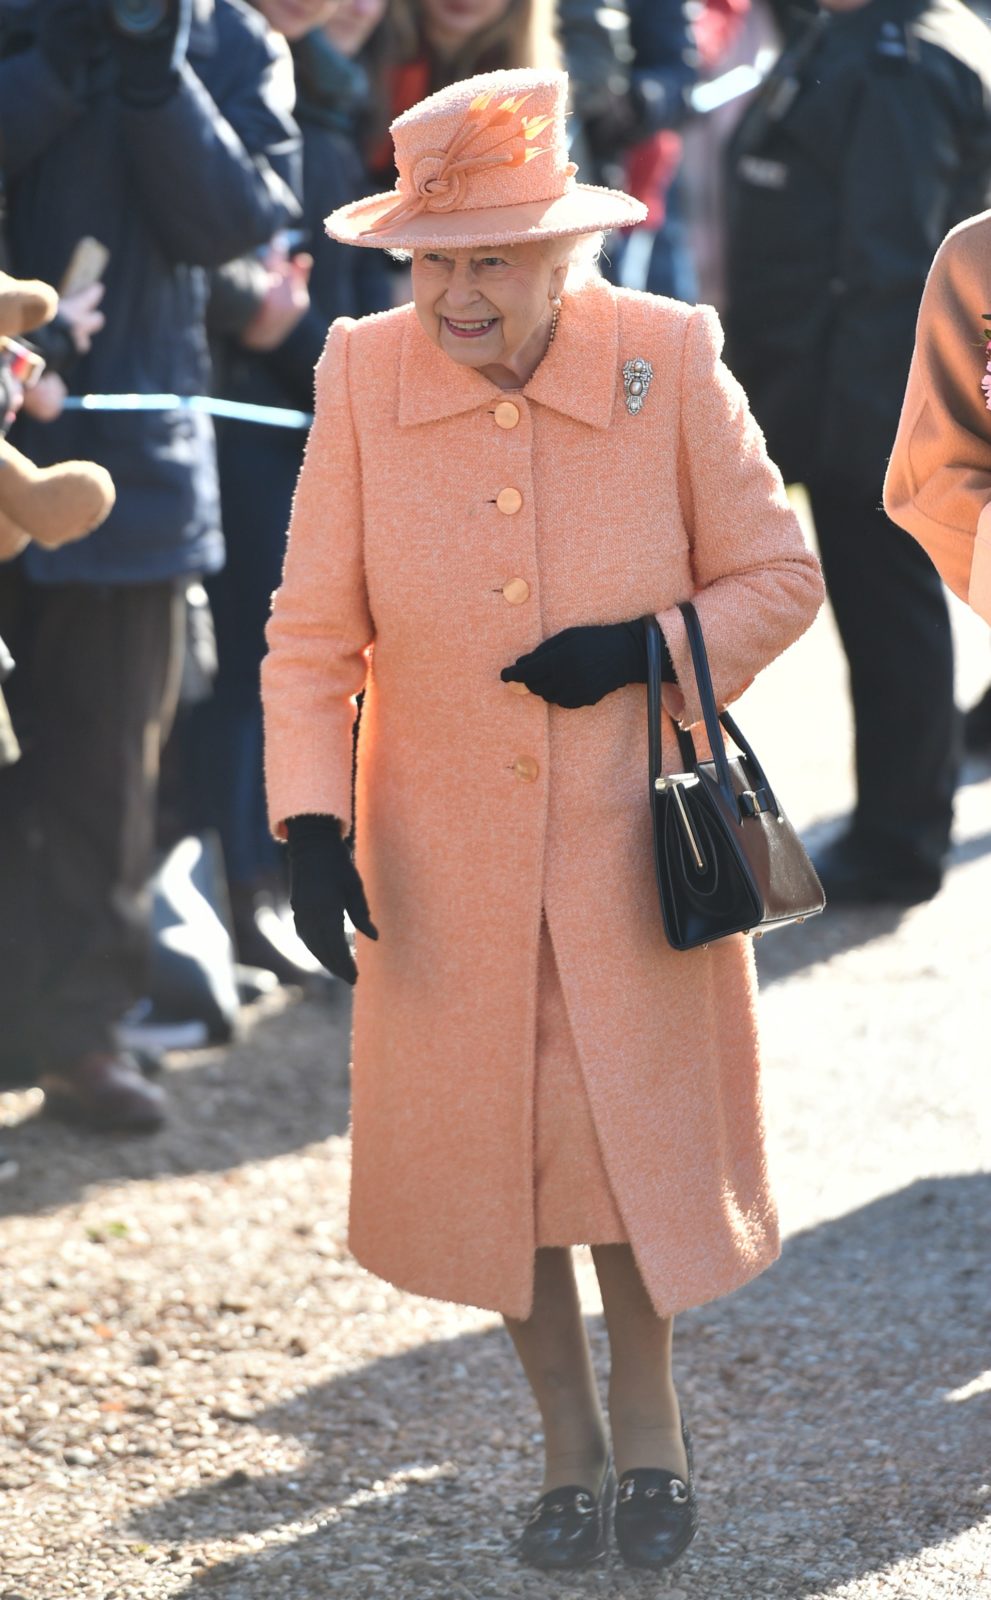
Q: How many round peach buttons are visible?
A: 5